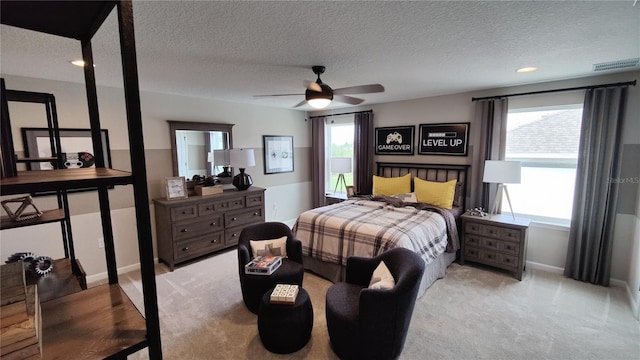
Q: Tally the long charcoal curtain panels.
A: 4